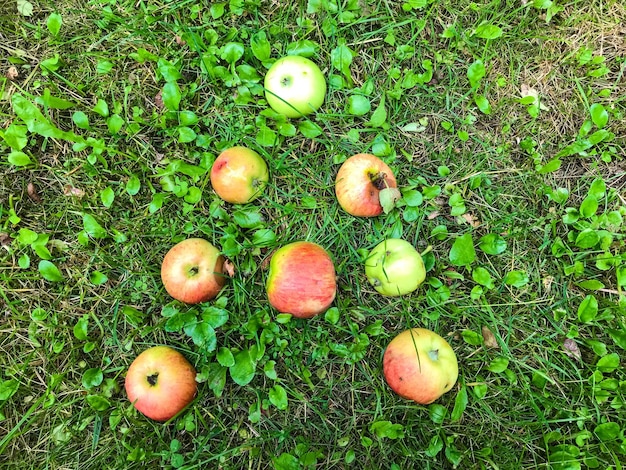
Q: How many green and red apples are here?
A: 8